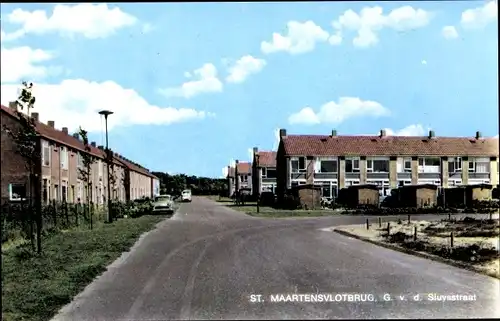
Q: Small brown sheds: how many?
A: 4